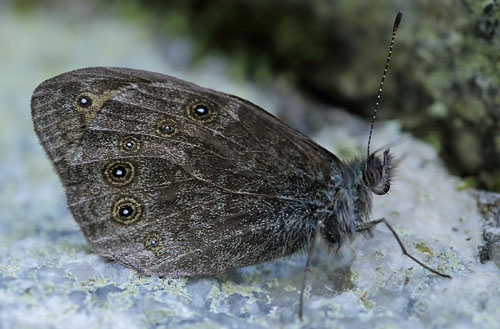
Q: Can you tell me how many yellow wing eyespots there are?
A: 7